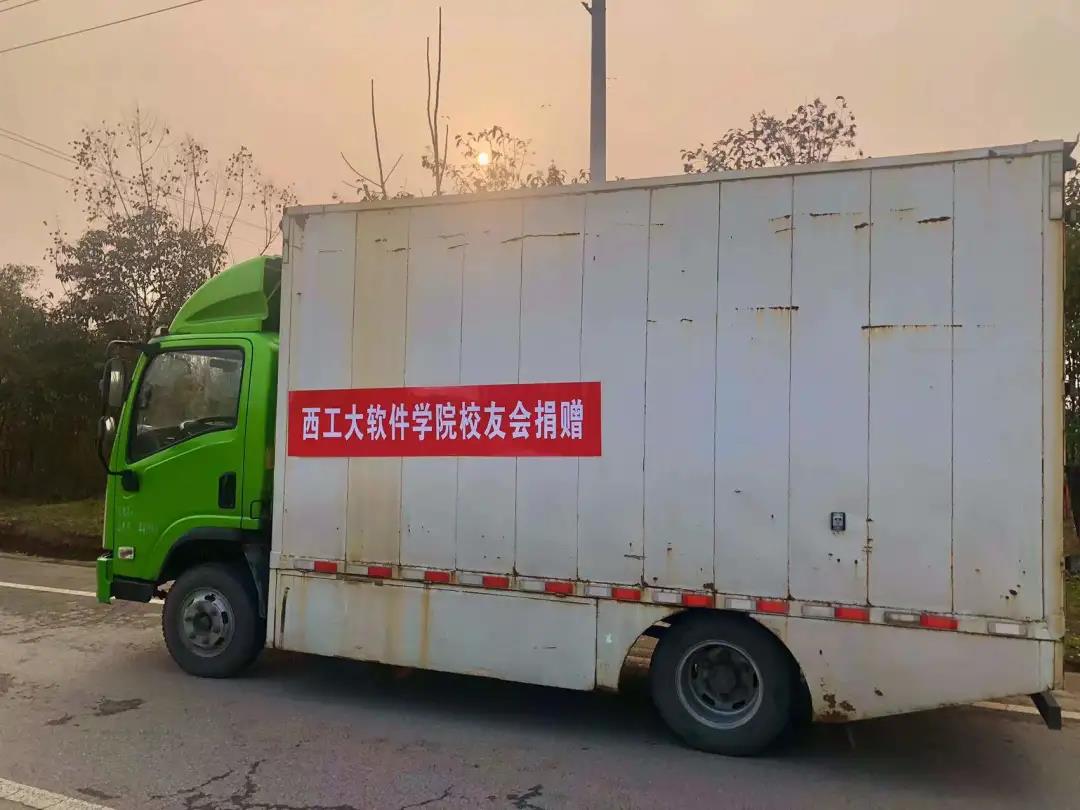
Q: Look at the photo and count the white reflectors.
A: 11